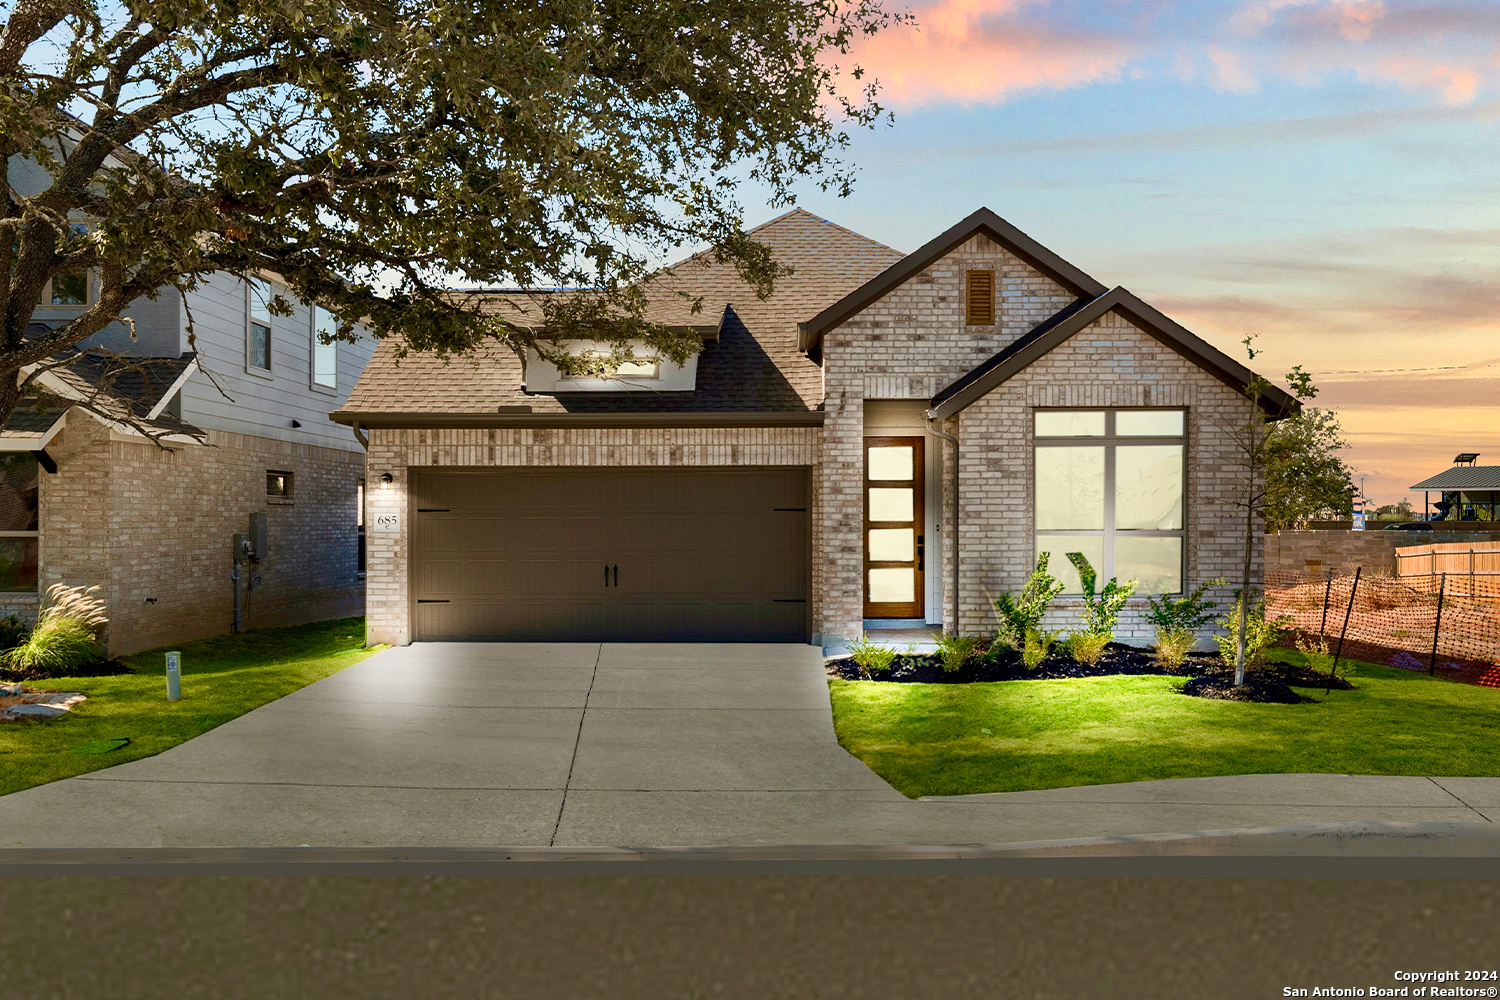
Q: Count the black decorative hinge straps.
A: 4